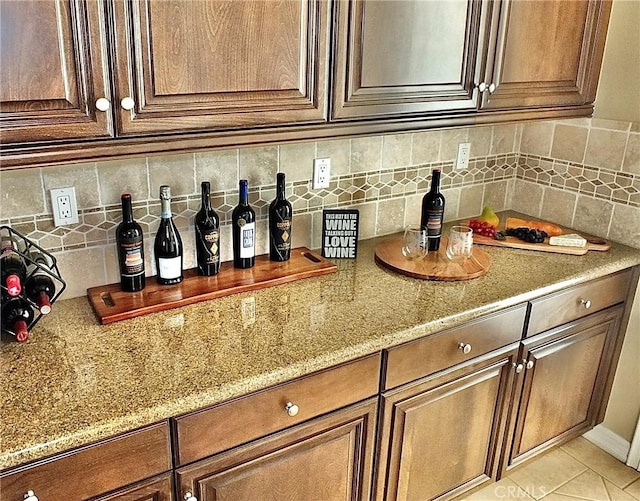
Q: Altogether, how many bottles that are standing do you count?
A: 6